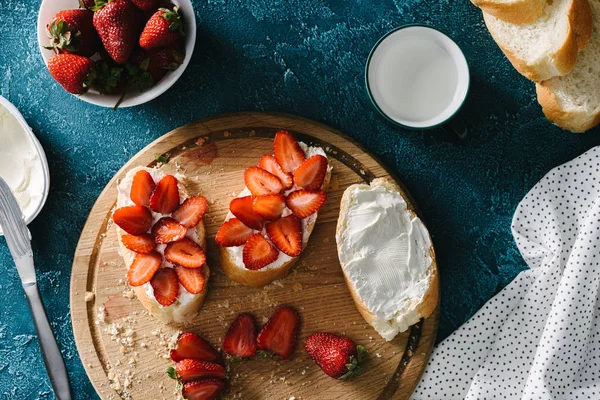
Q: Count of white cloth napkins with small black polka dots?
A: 1